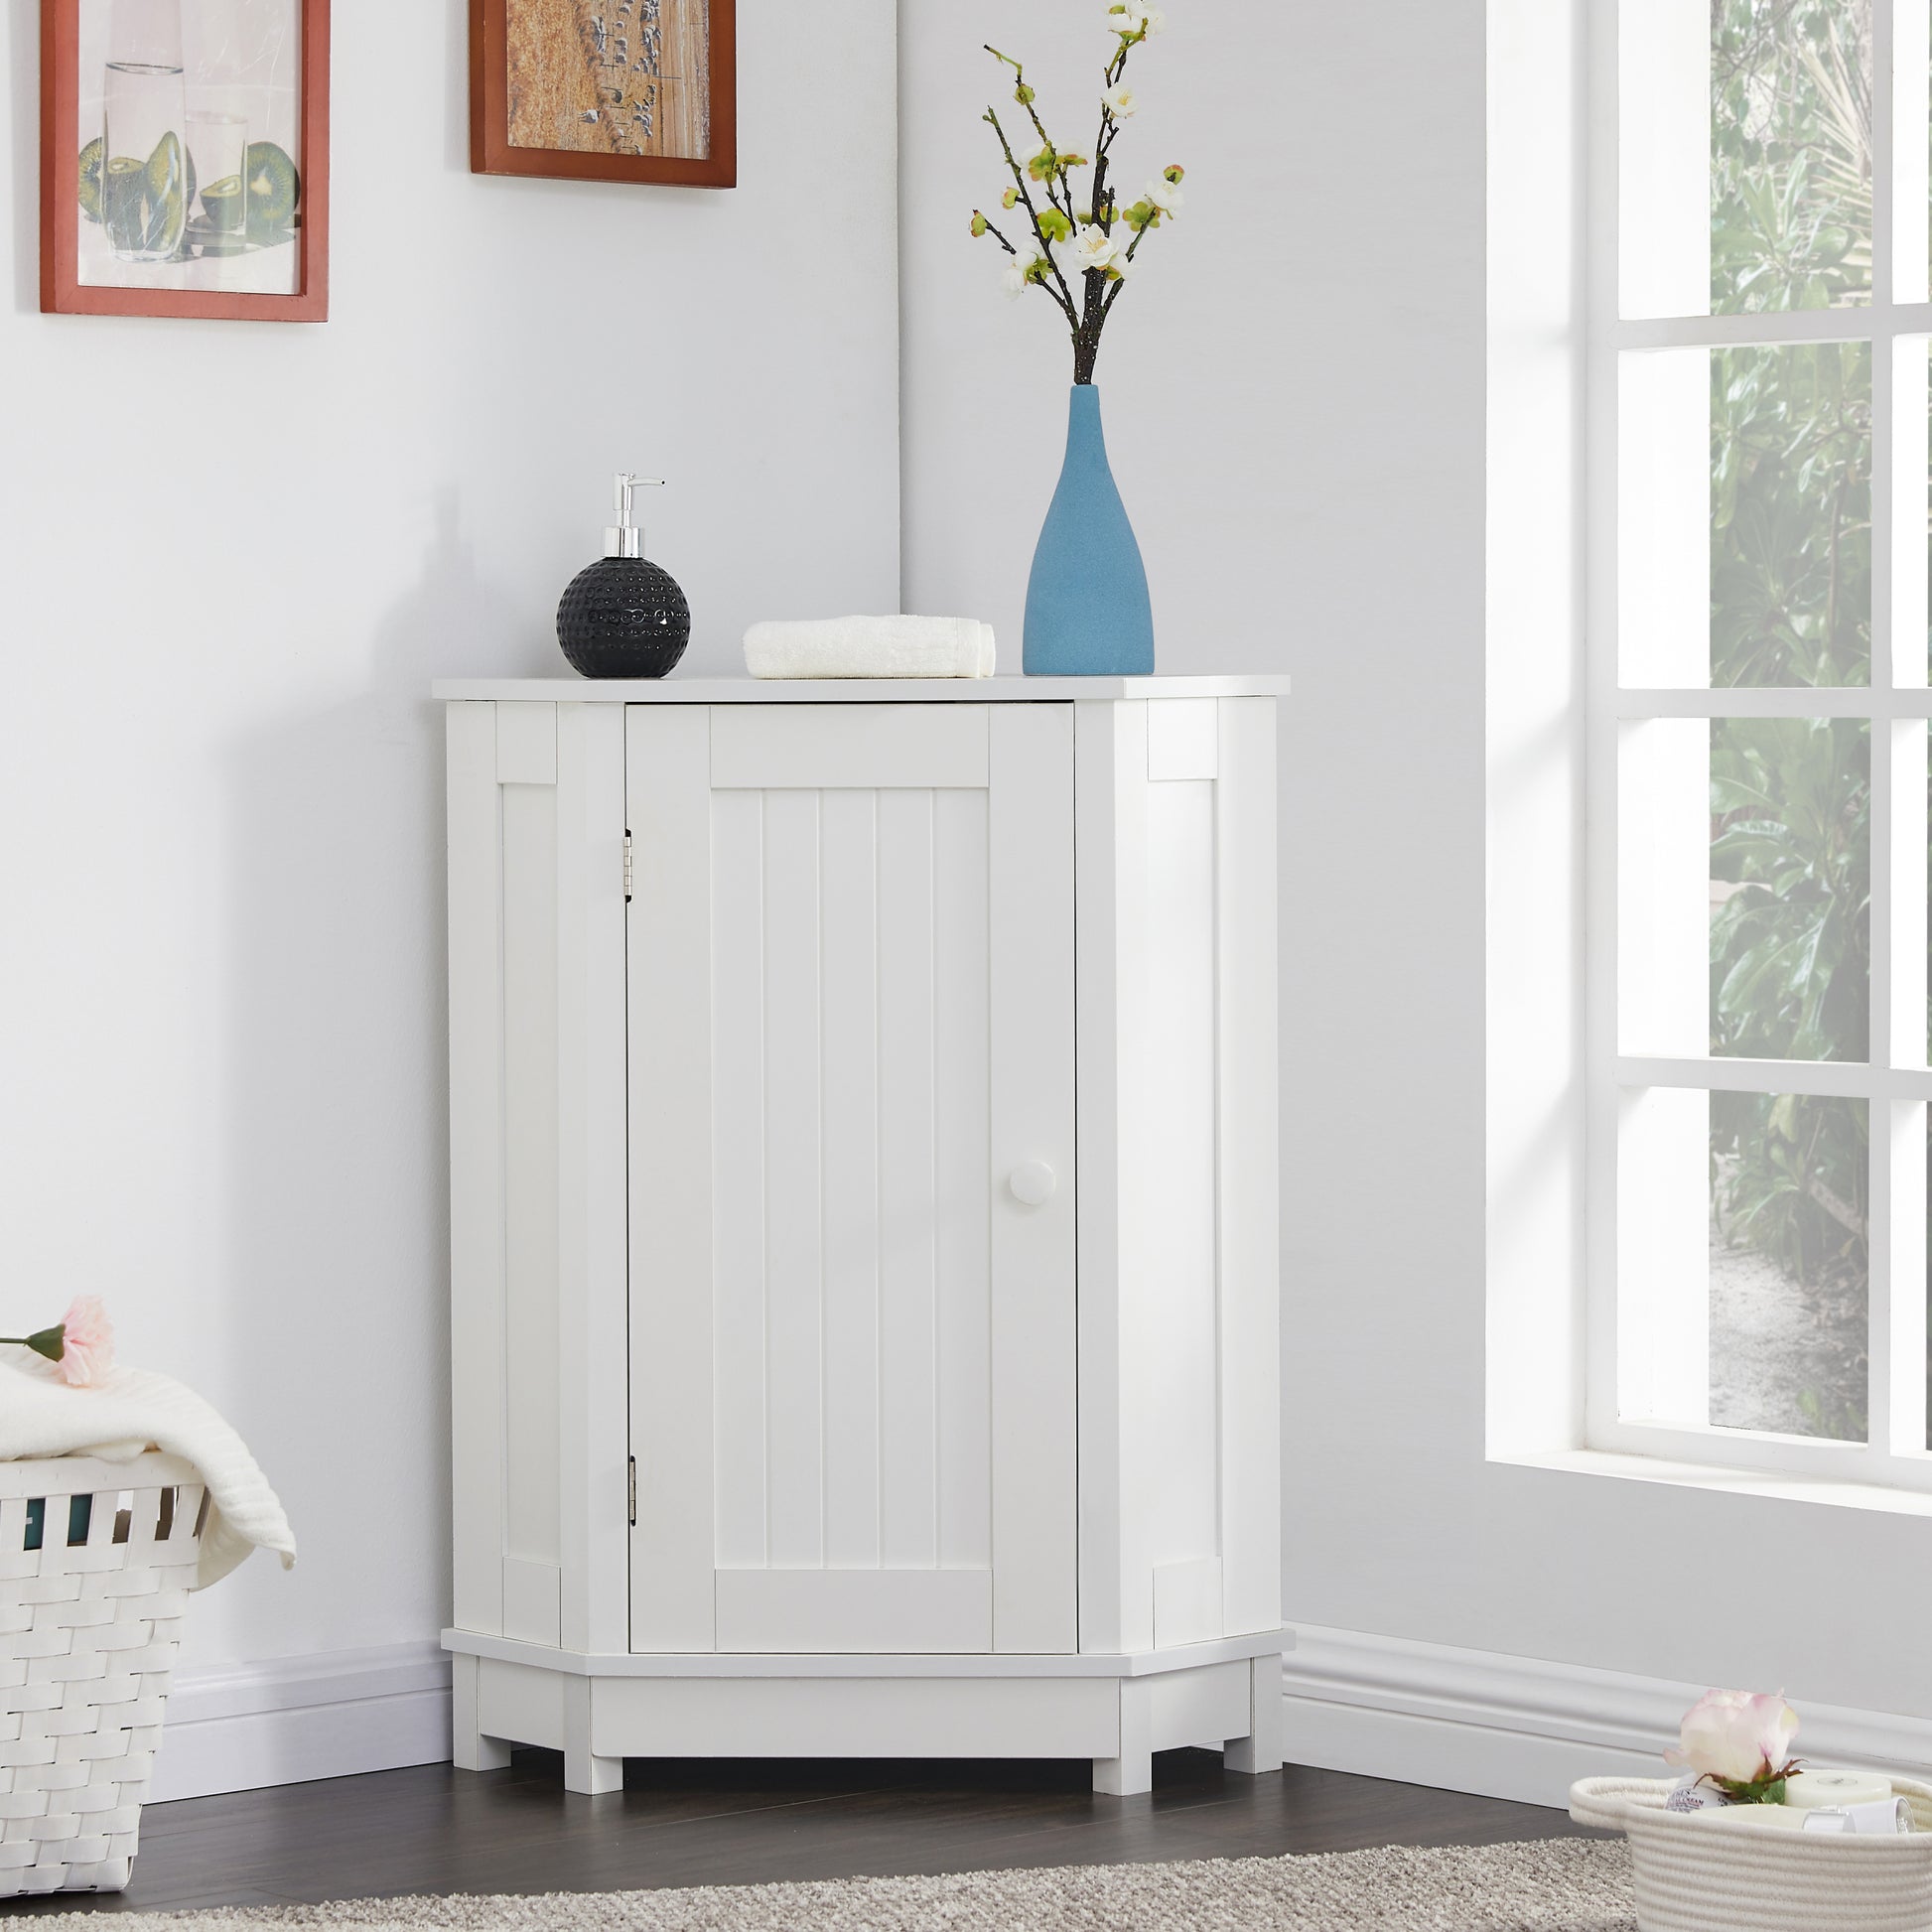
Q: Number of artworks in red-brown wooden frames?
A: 2